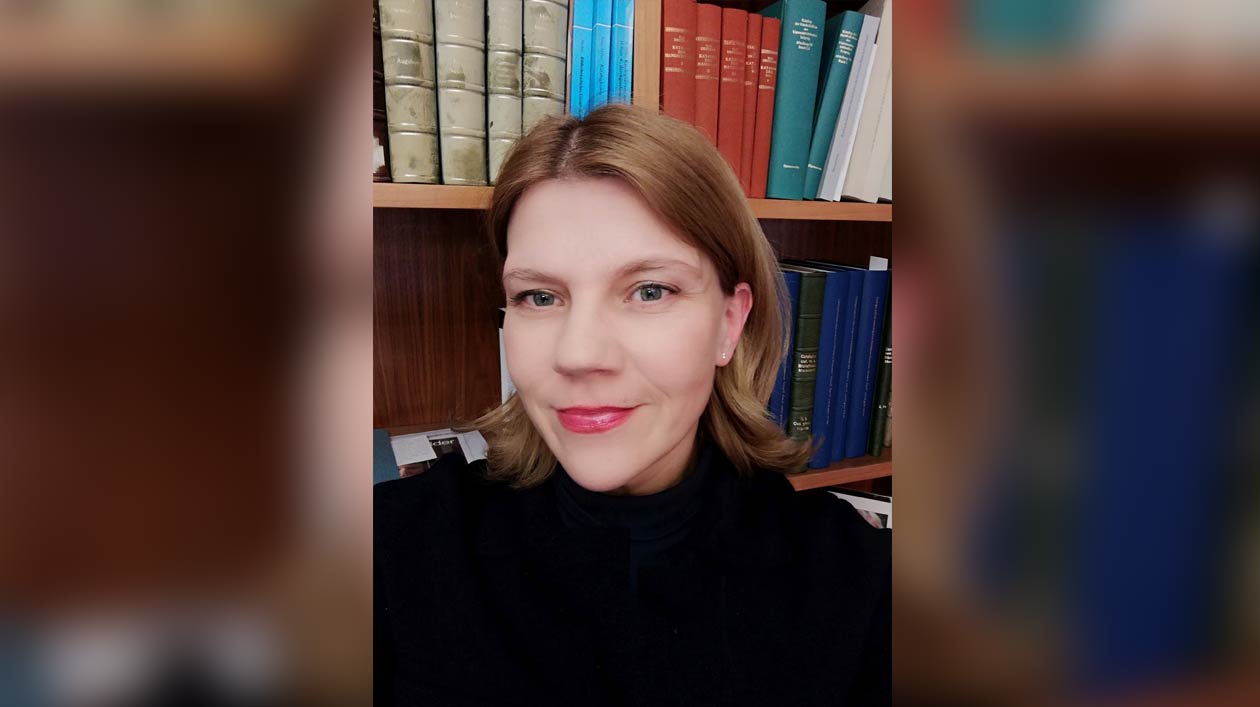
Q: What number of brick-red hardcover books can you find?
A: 5